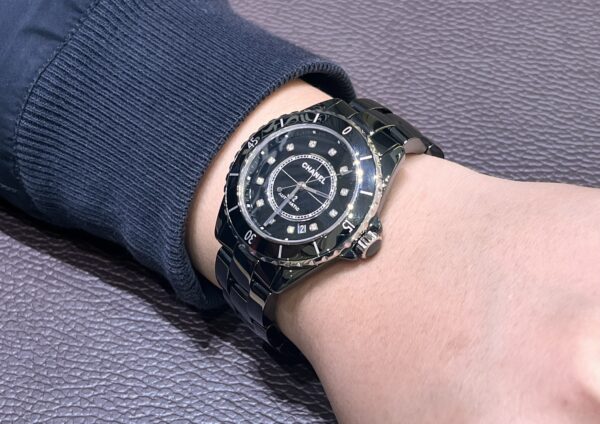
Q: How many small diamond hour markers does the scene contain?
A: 12